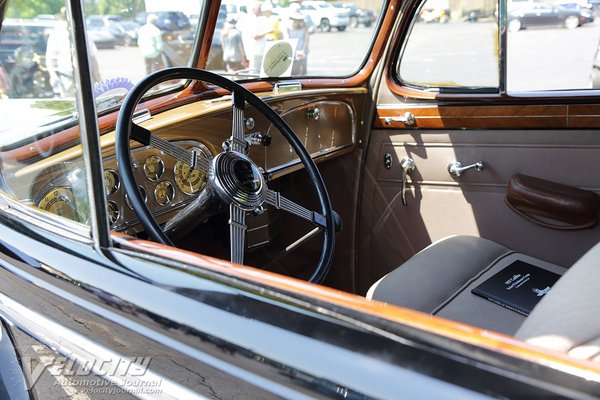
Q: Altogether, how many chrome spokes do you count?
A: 4